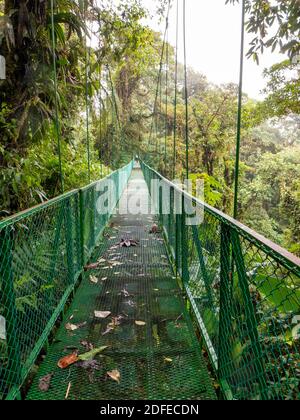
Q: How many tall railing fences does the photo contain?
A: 2